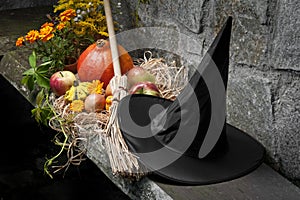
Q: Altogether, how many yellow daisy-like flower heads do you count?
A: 2